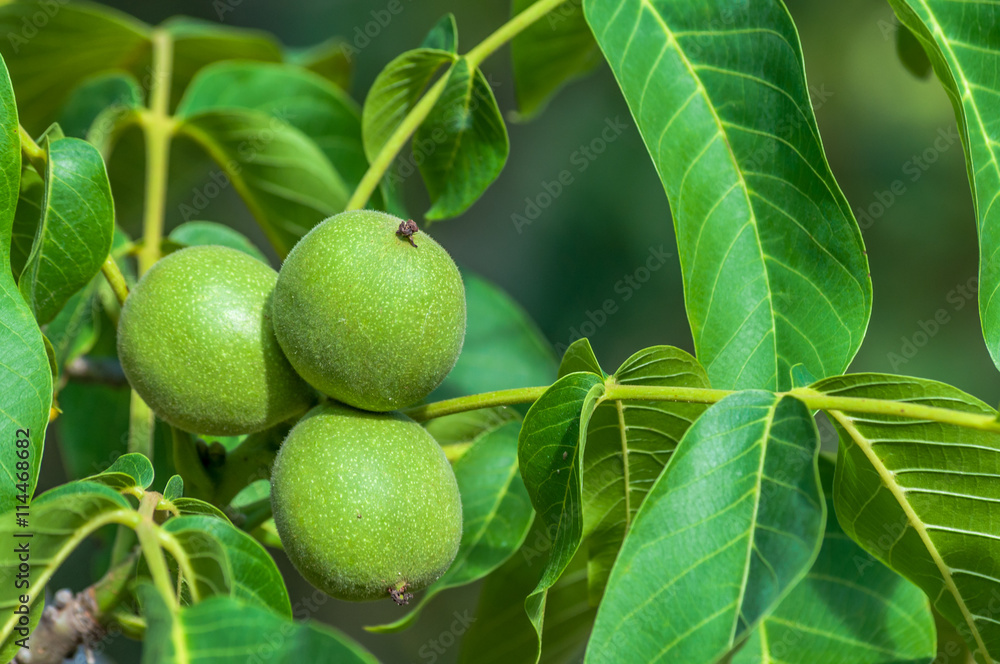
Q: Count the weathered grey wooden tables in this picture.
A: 0